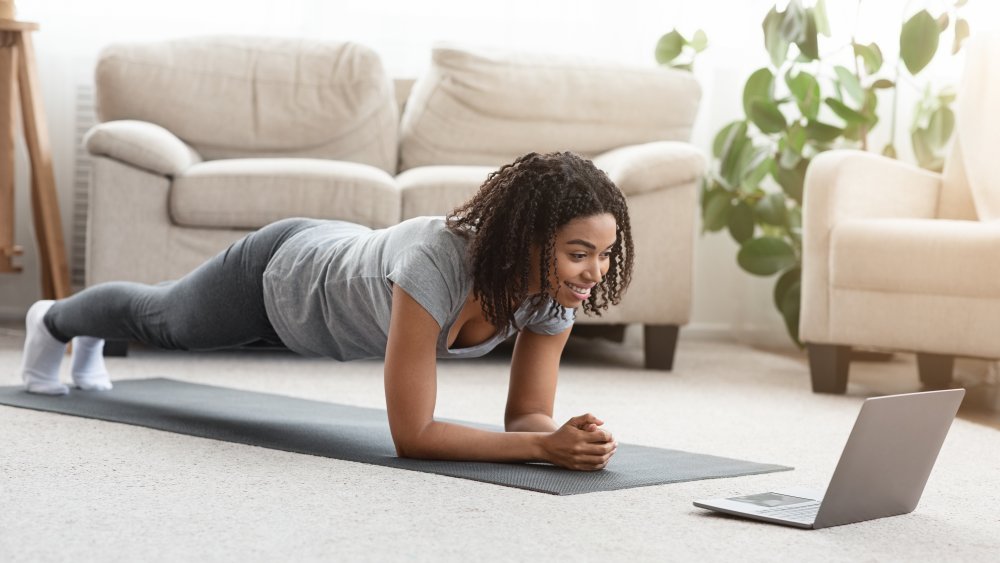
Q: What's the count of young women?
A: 1